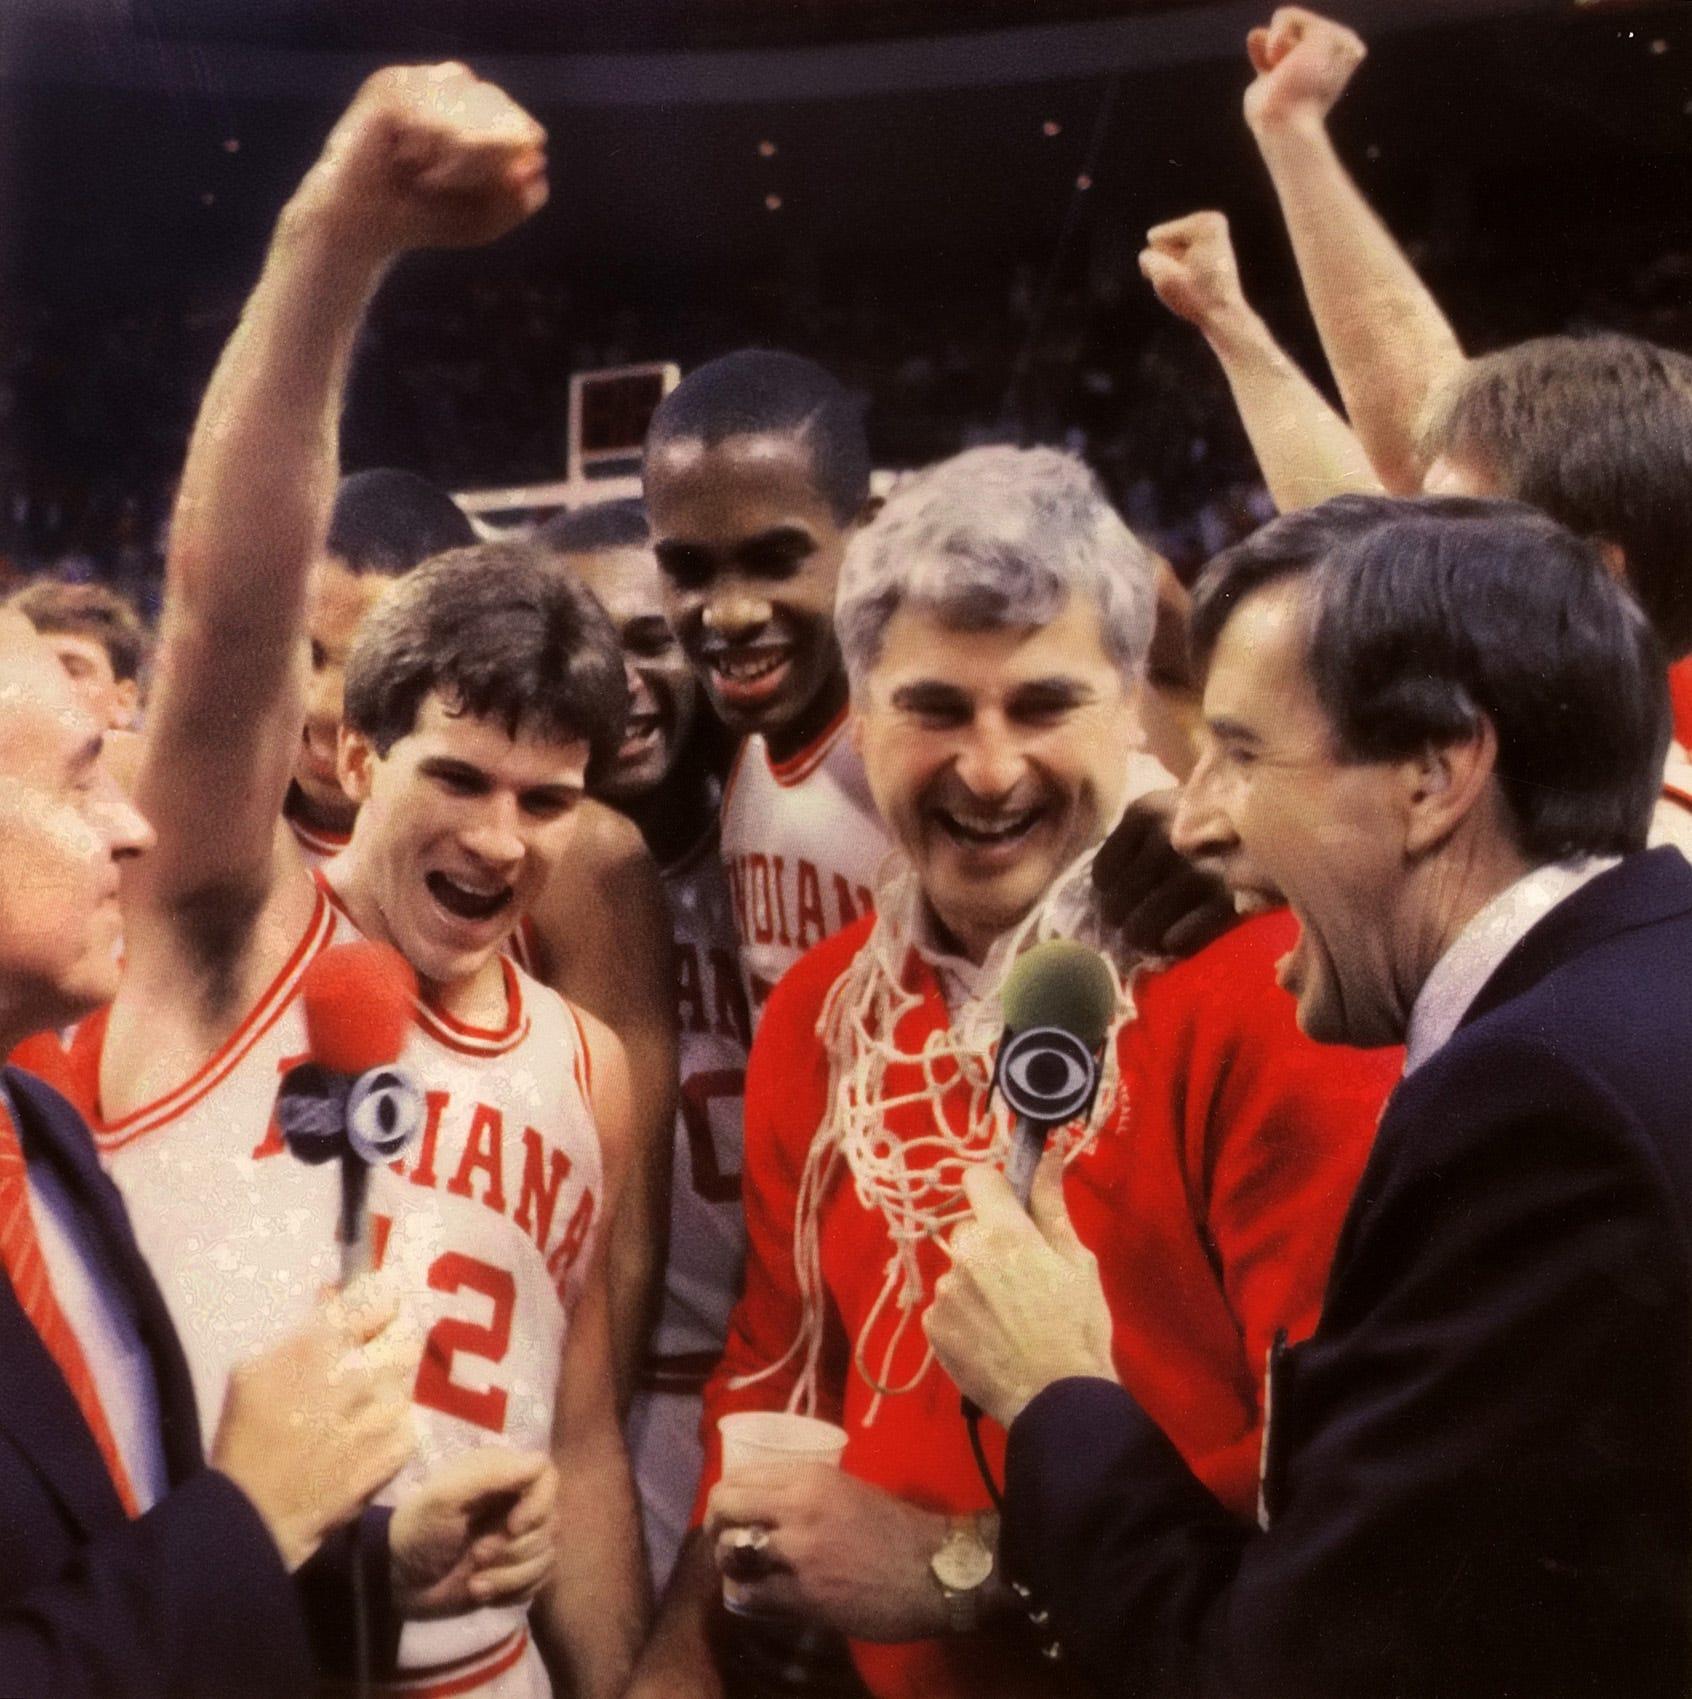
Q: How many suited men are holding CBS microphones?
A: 2